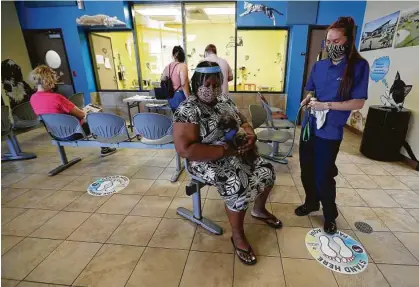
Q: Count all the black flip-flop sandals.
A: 2